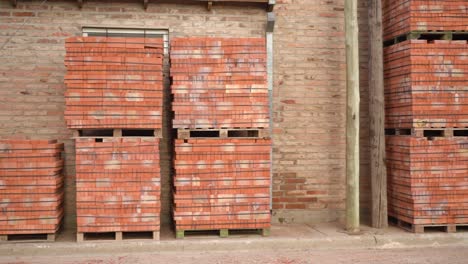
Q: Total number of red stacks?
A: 8